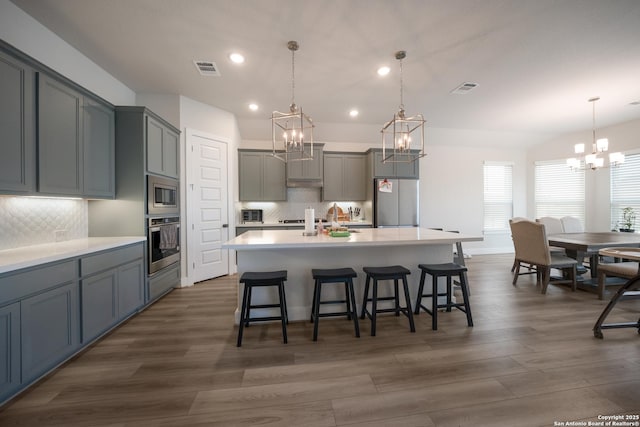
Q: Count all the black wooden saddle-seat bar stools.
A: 4